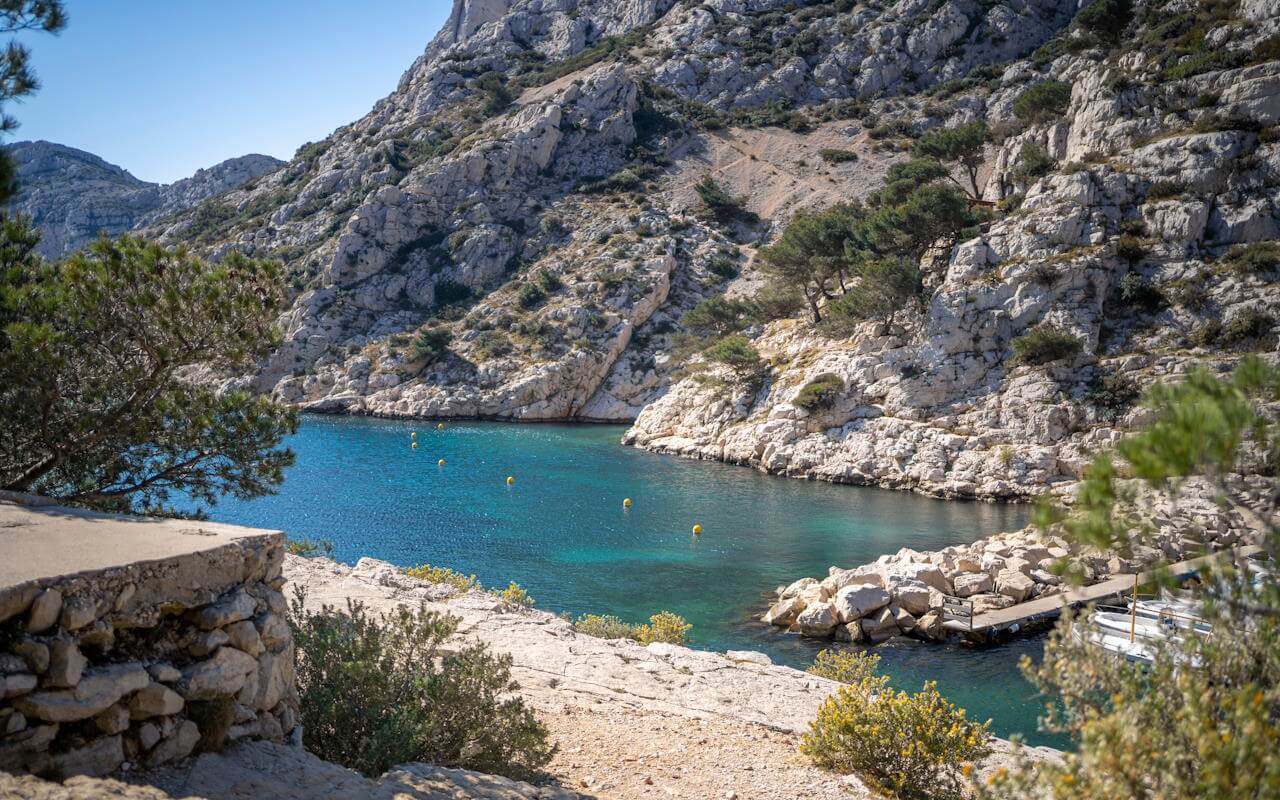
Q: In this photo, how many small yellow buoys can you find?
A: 7